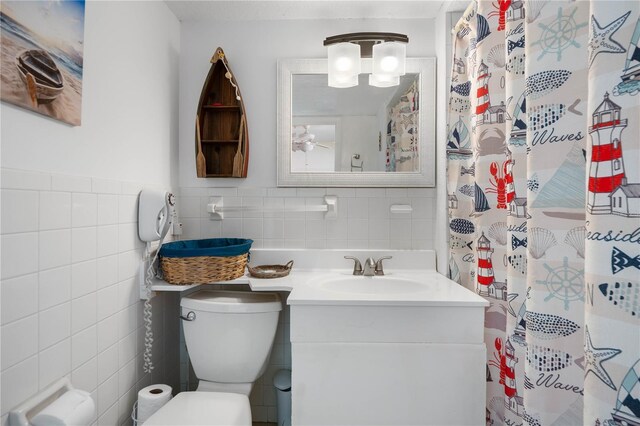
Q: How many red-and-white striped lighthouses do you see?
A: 5